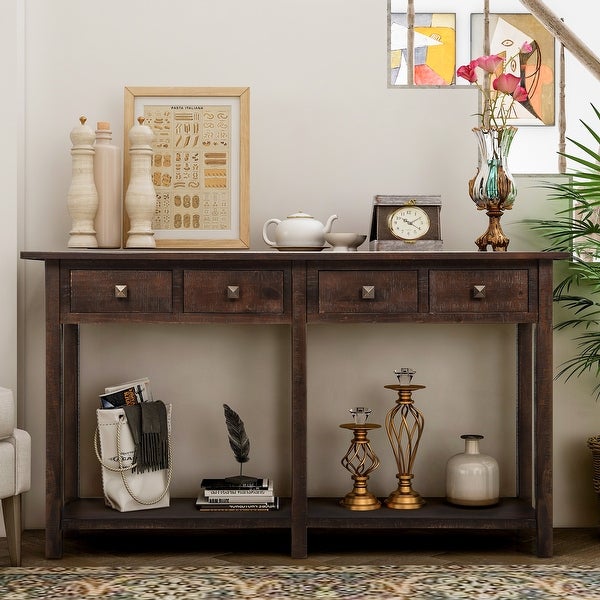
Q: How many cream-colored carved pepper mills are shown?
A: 2